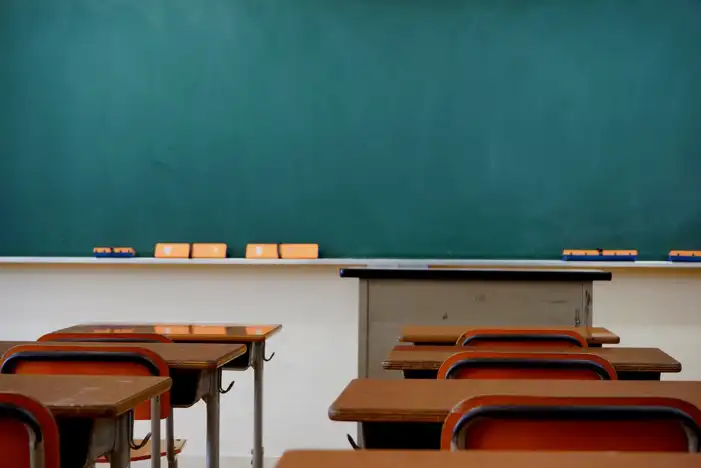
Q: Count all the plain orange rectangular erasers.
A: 4